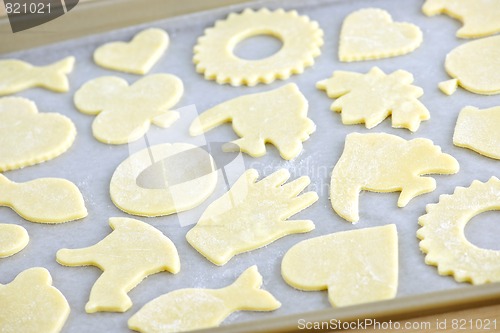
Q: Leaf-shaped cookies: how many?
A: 1